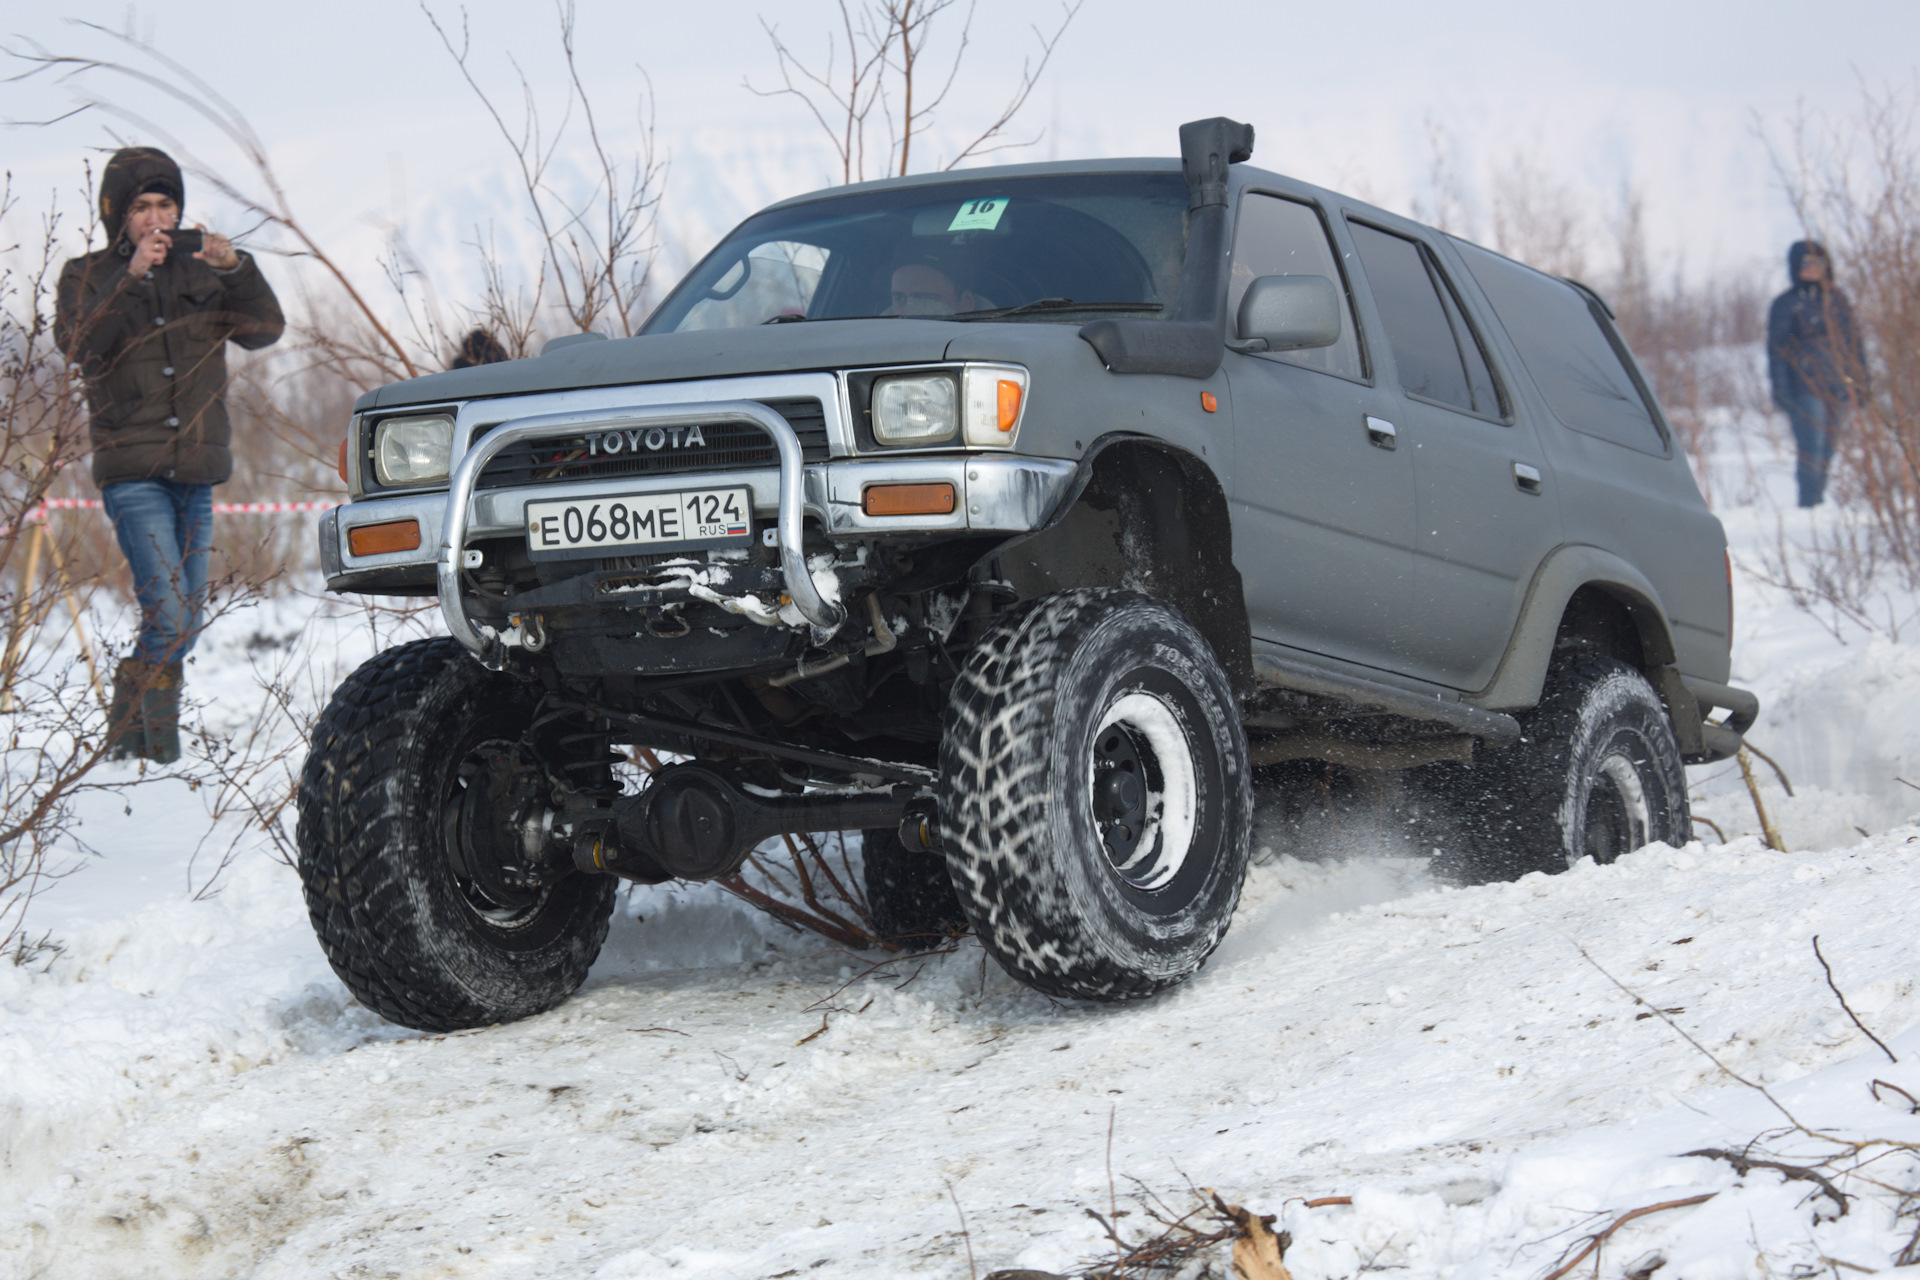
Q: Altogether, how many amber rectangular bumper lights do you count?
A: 2